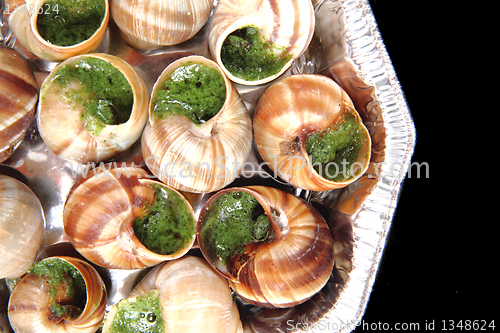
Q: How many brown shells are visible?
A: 12